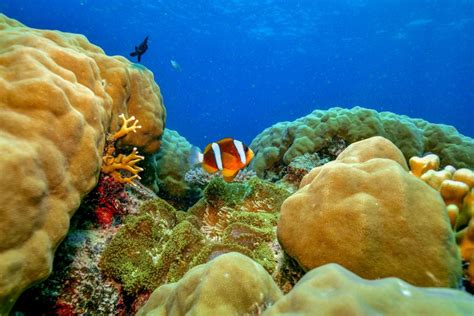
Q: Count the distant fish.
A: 2